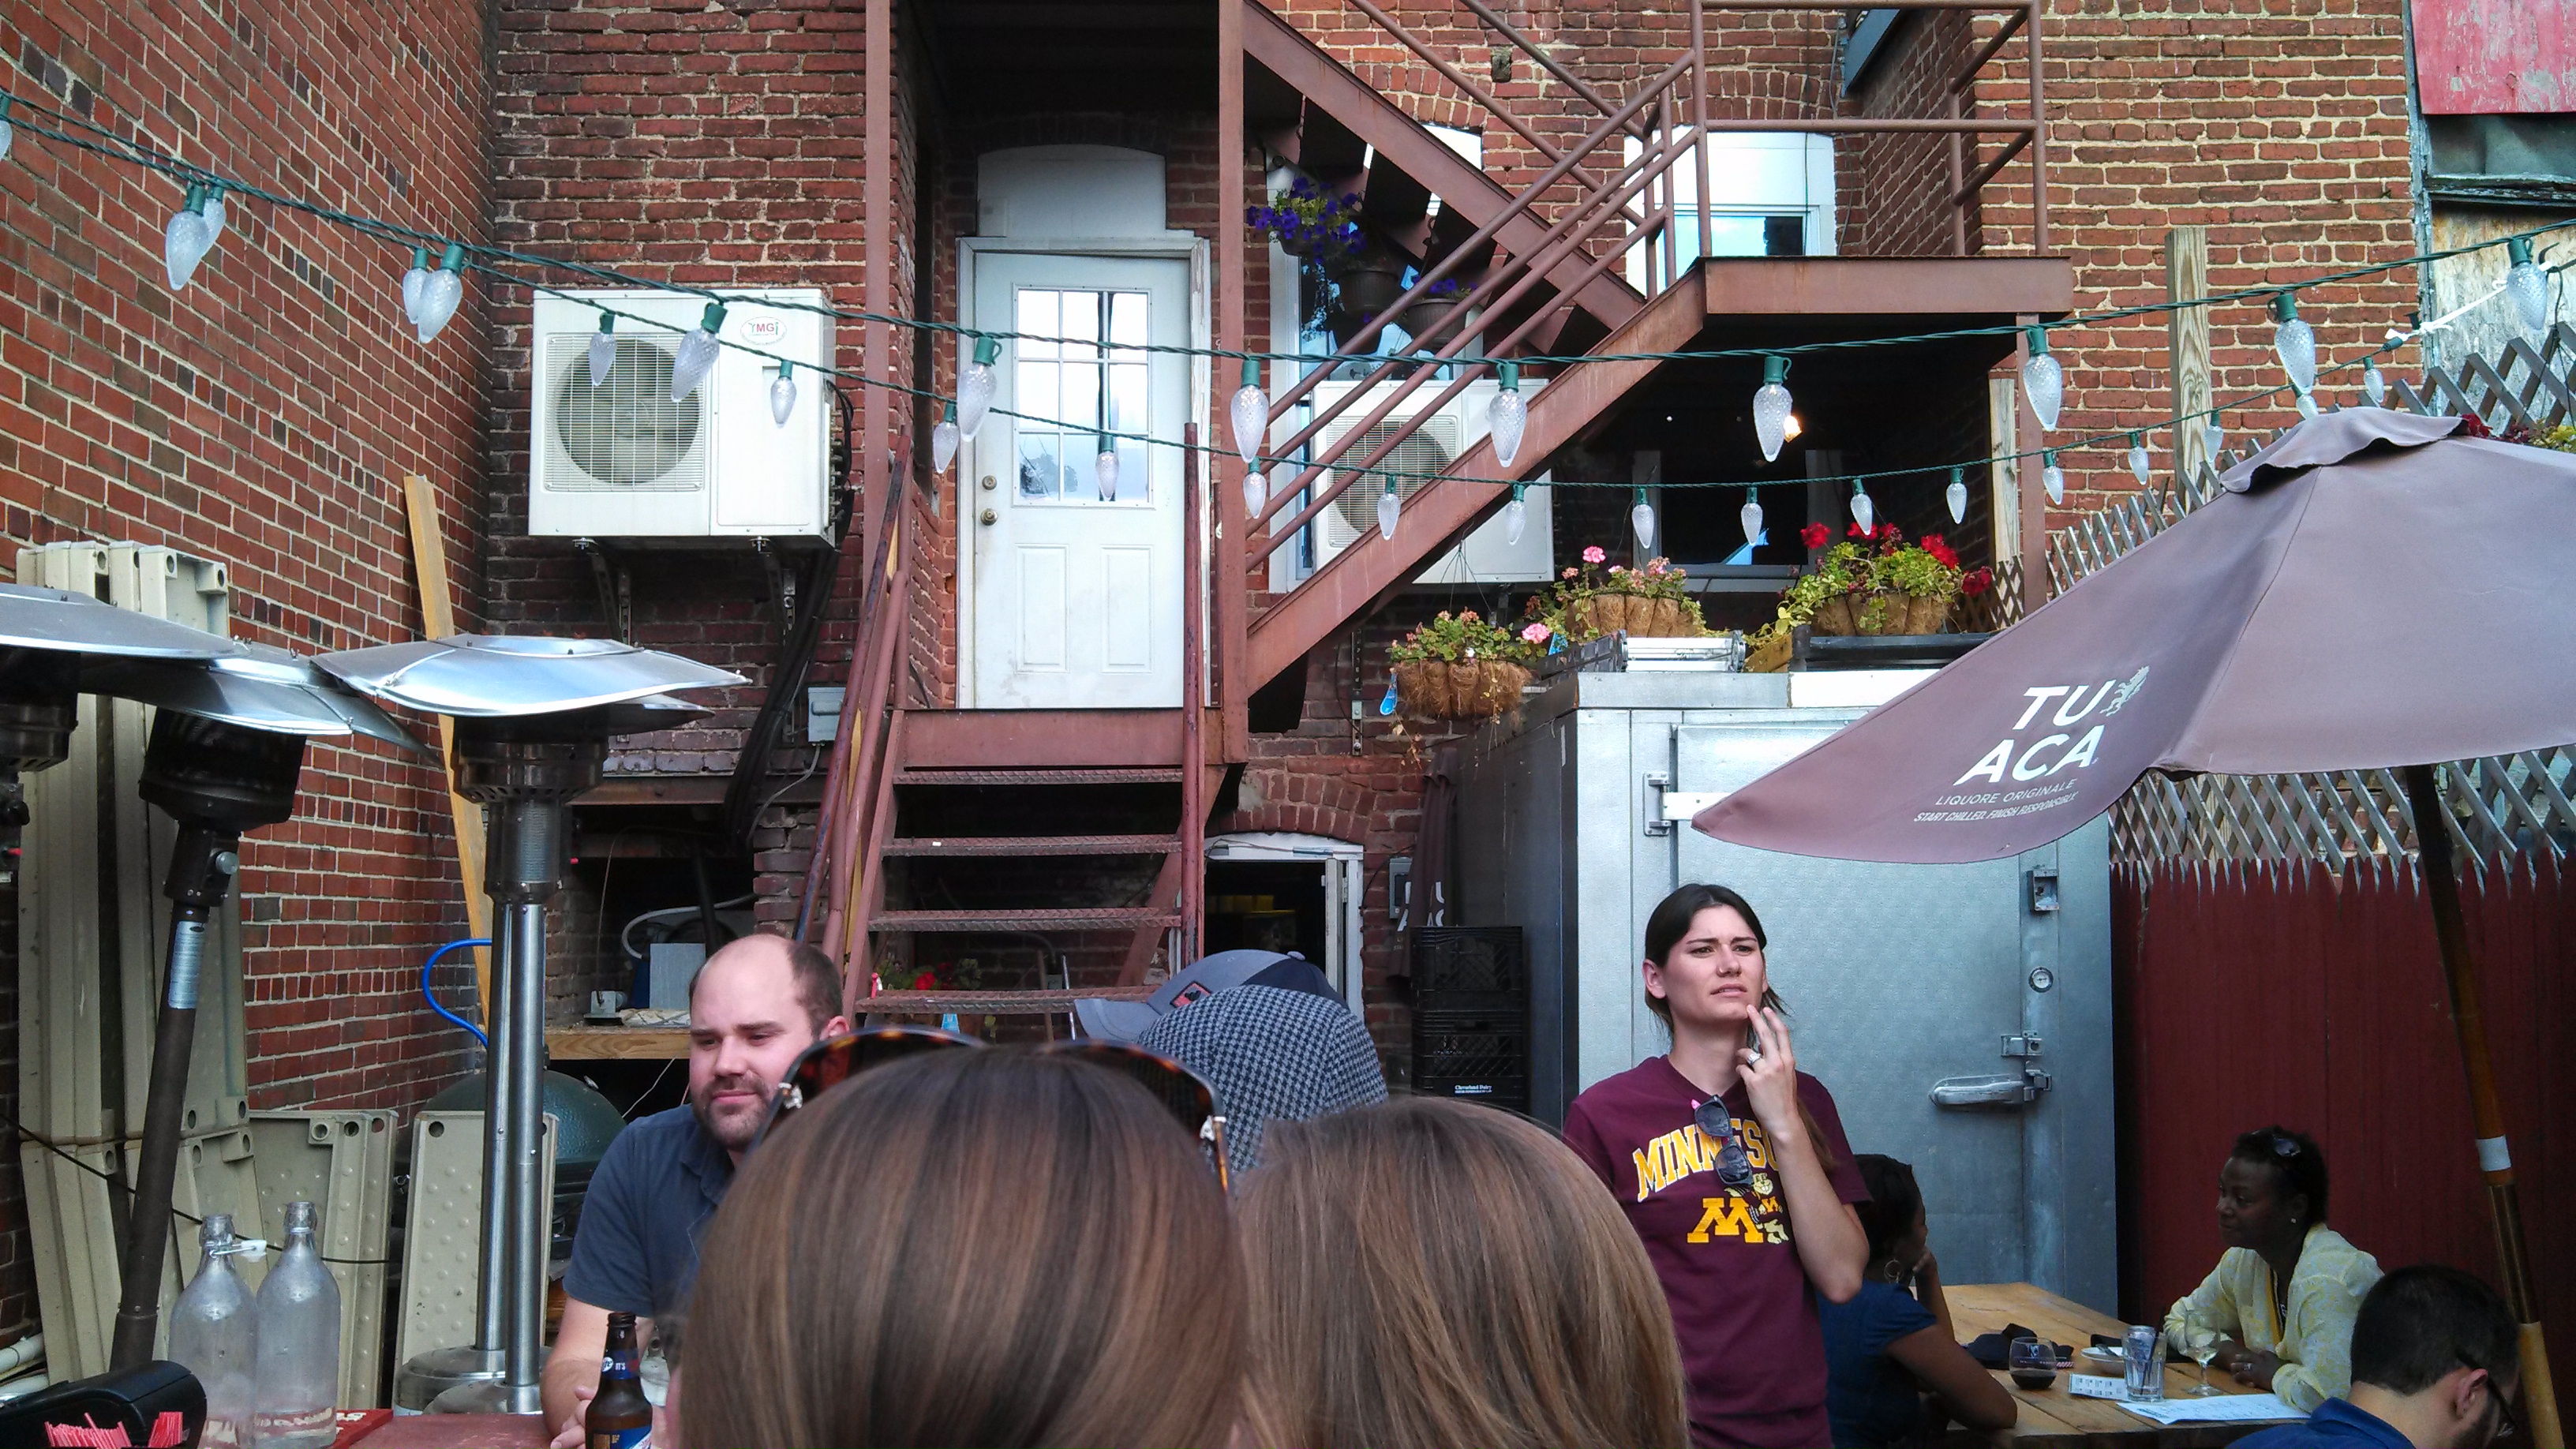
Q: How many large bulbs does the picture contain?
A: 10